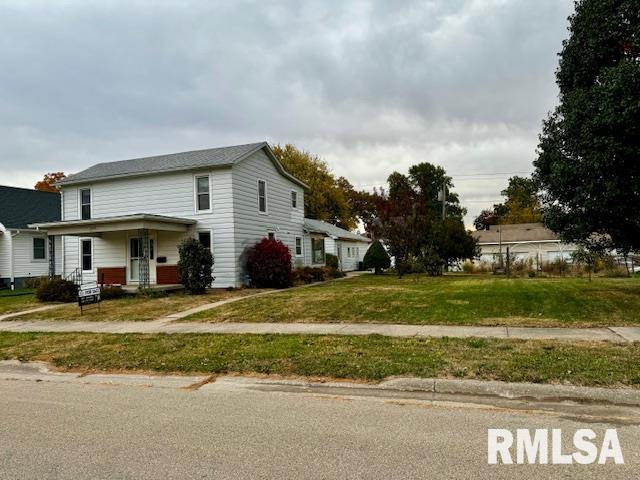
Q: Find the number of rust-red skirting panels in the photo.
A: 2